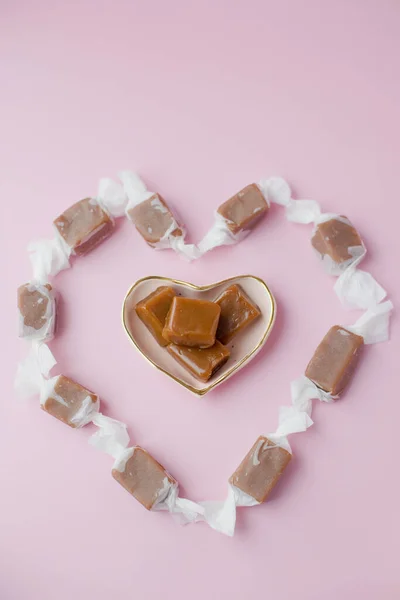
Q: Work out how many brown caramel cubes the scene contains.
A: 13